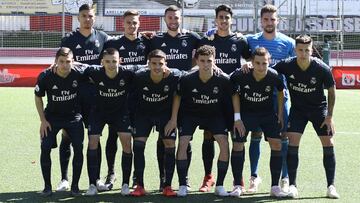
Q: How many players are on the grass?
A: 11